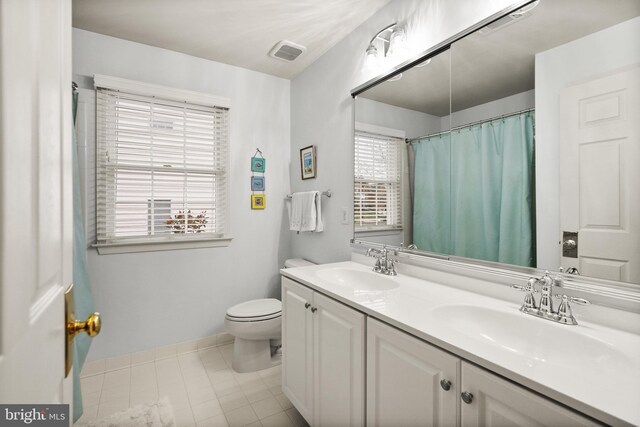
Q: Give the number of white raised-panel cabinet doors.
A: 4